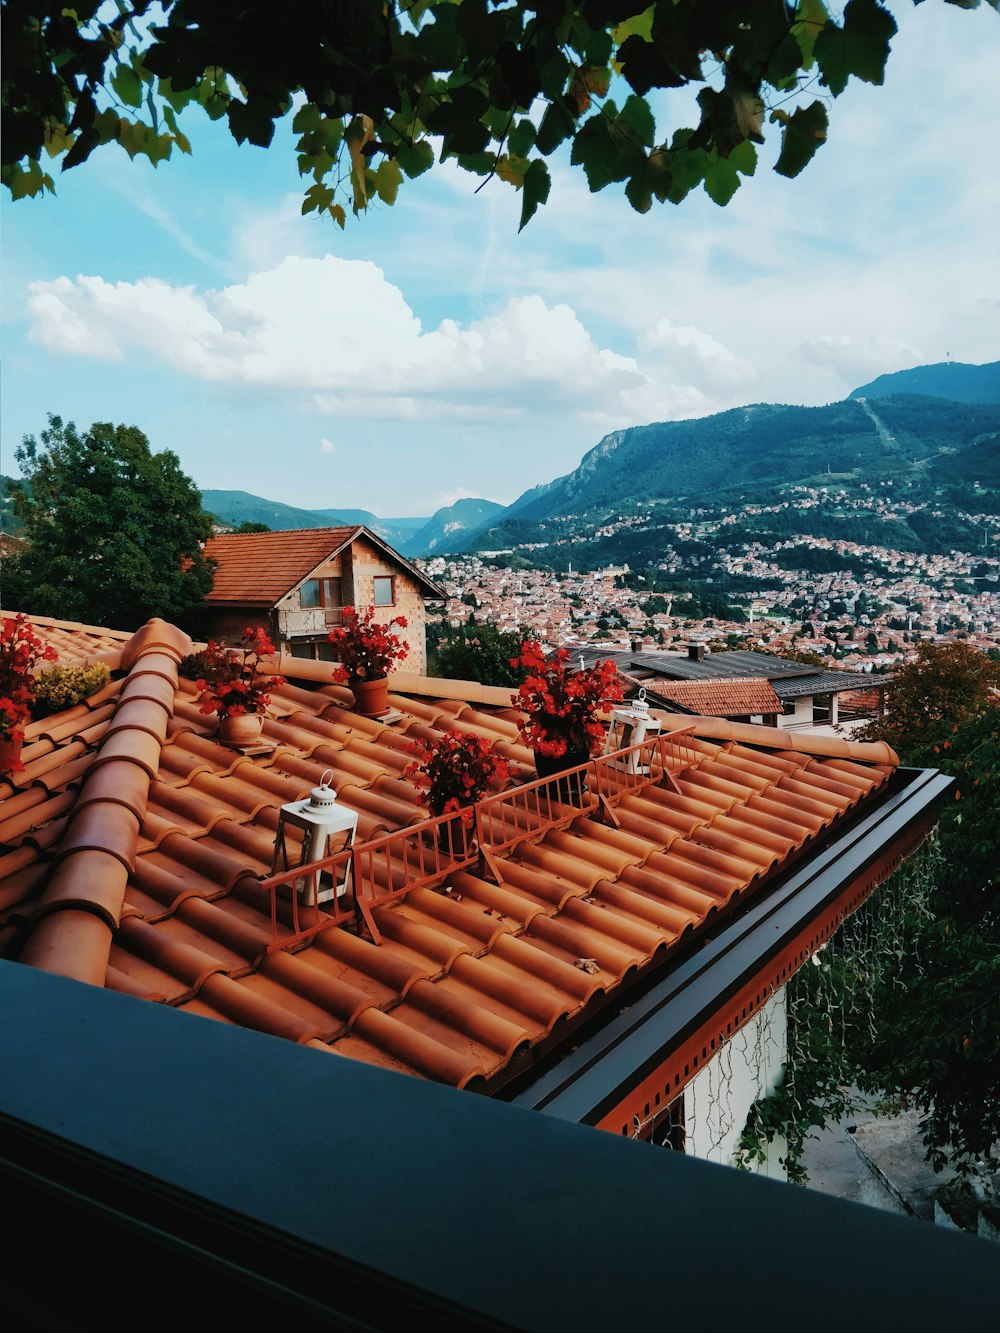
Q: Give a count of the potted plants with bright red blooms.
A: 5